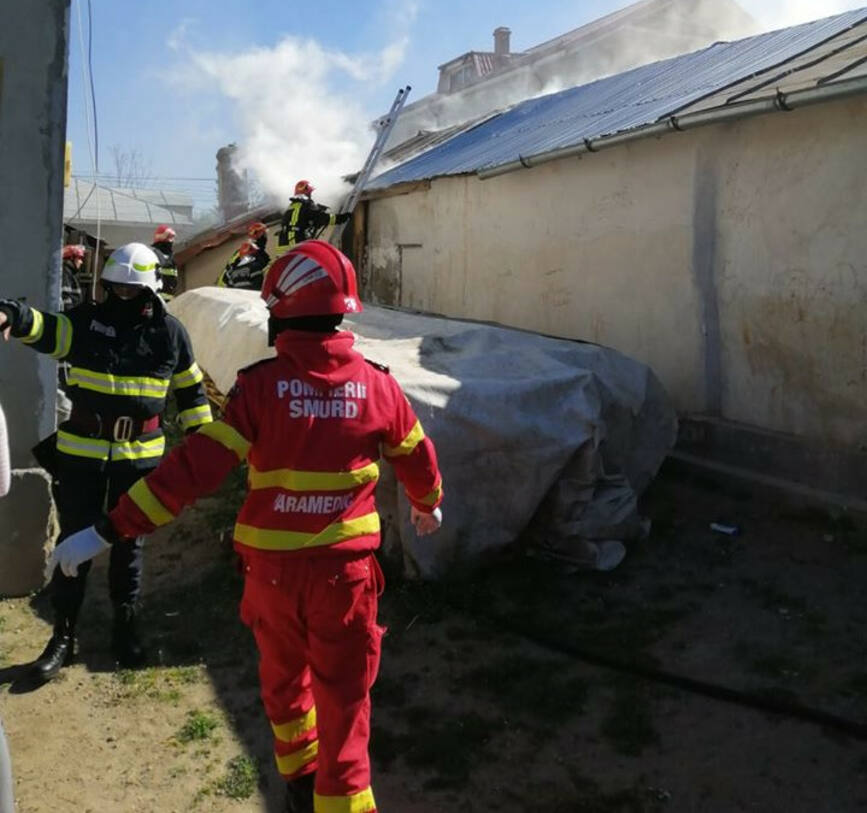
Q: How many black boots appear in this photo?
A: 3